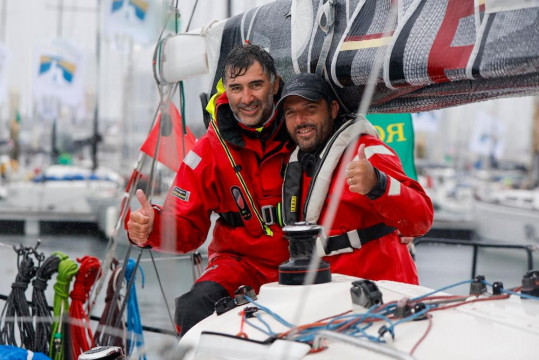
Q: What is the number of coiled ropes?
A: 6